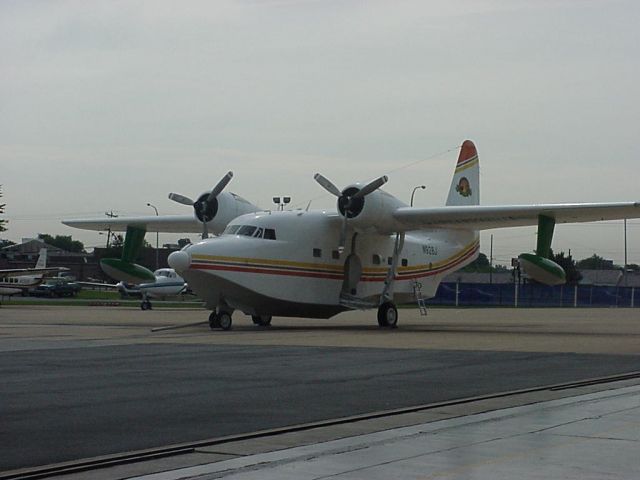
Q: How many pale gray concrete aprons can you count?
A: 1